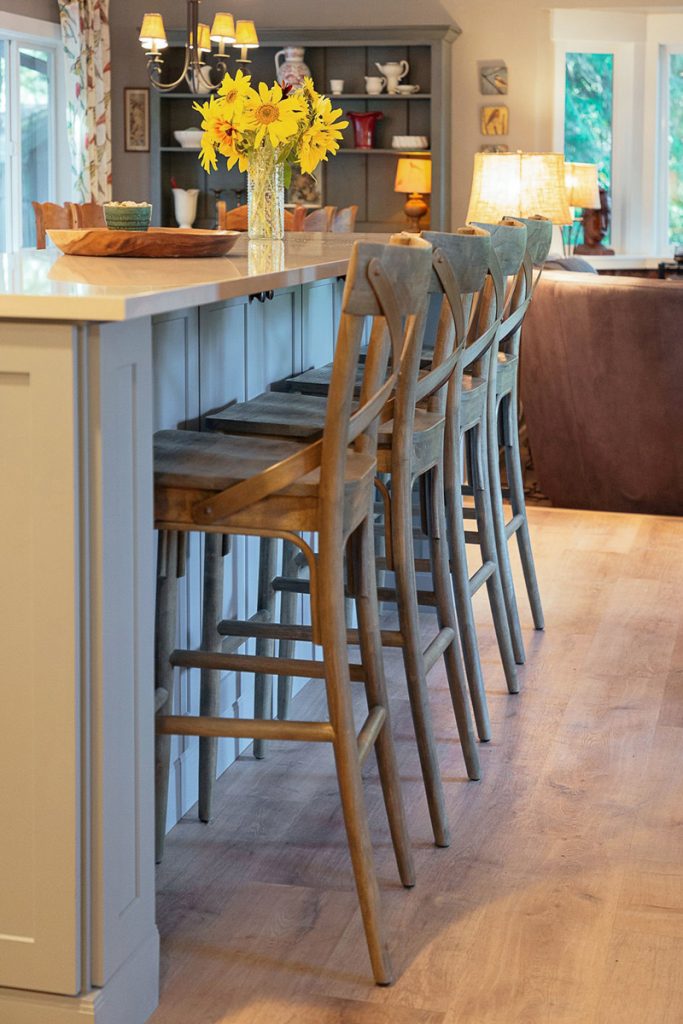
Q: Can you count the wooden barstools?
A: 4